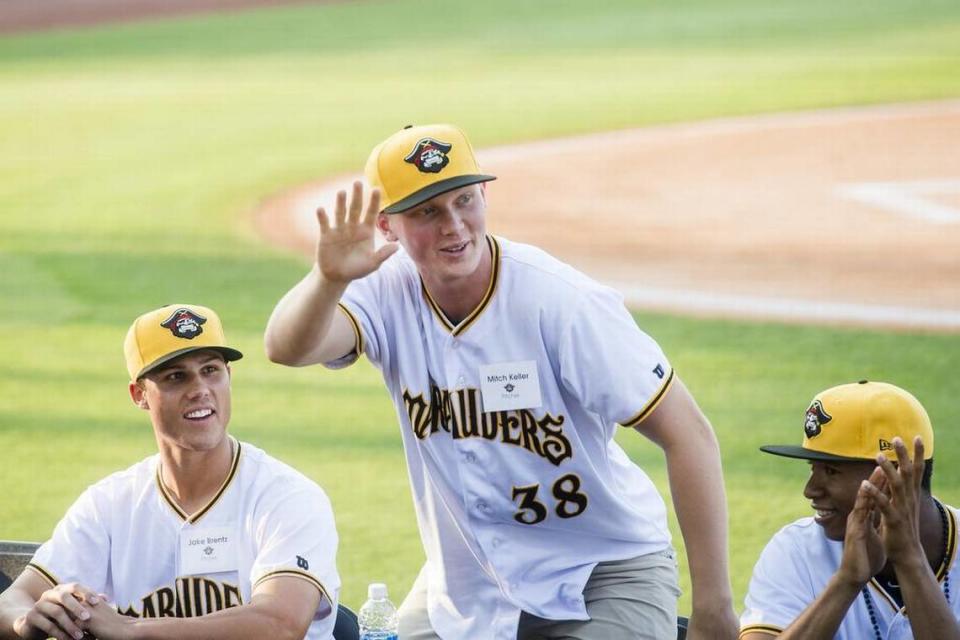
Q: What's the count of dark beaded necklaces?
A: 1